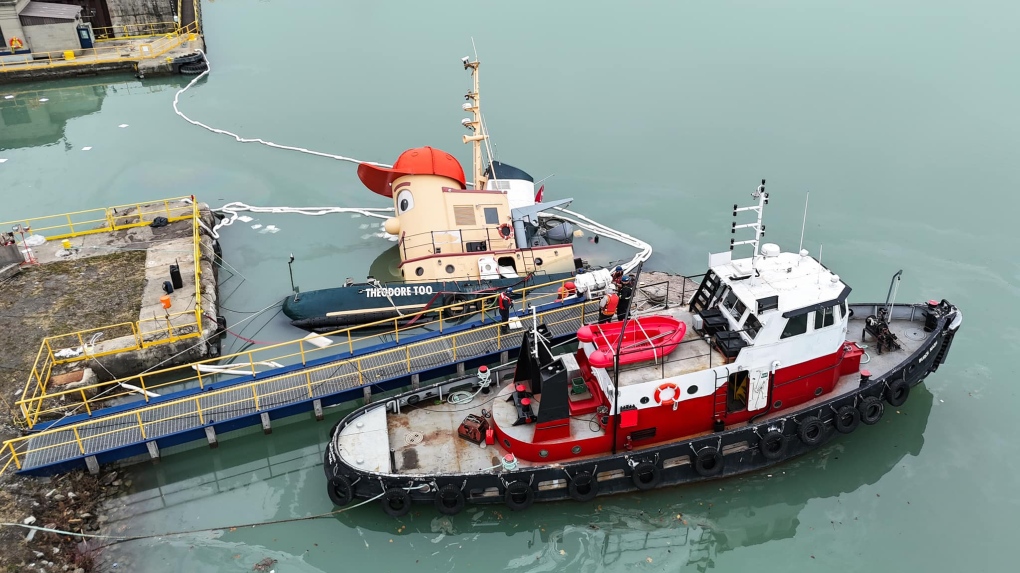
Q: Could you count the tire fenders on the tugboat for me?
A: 12